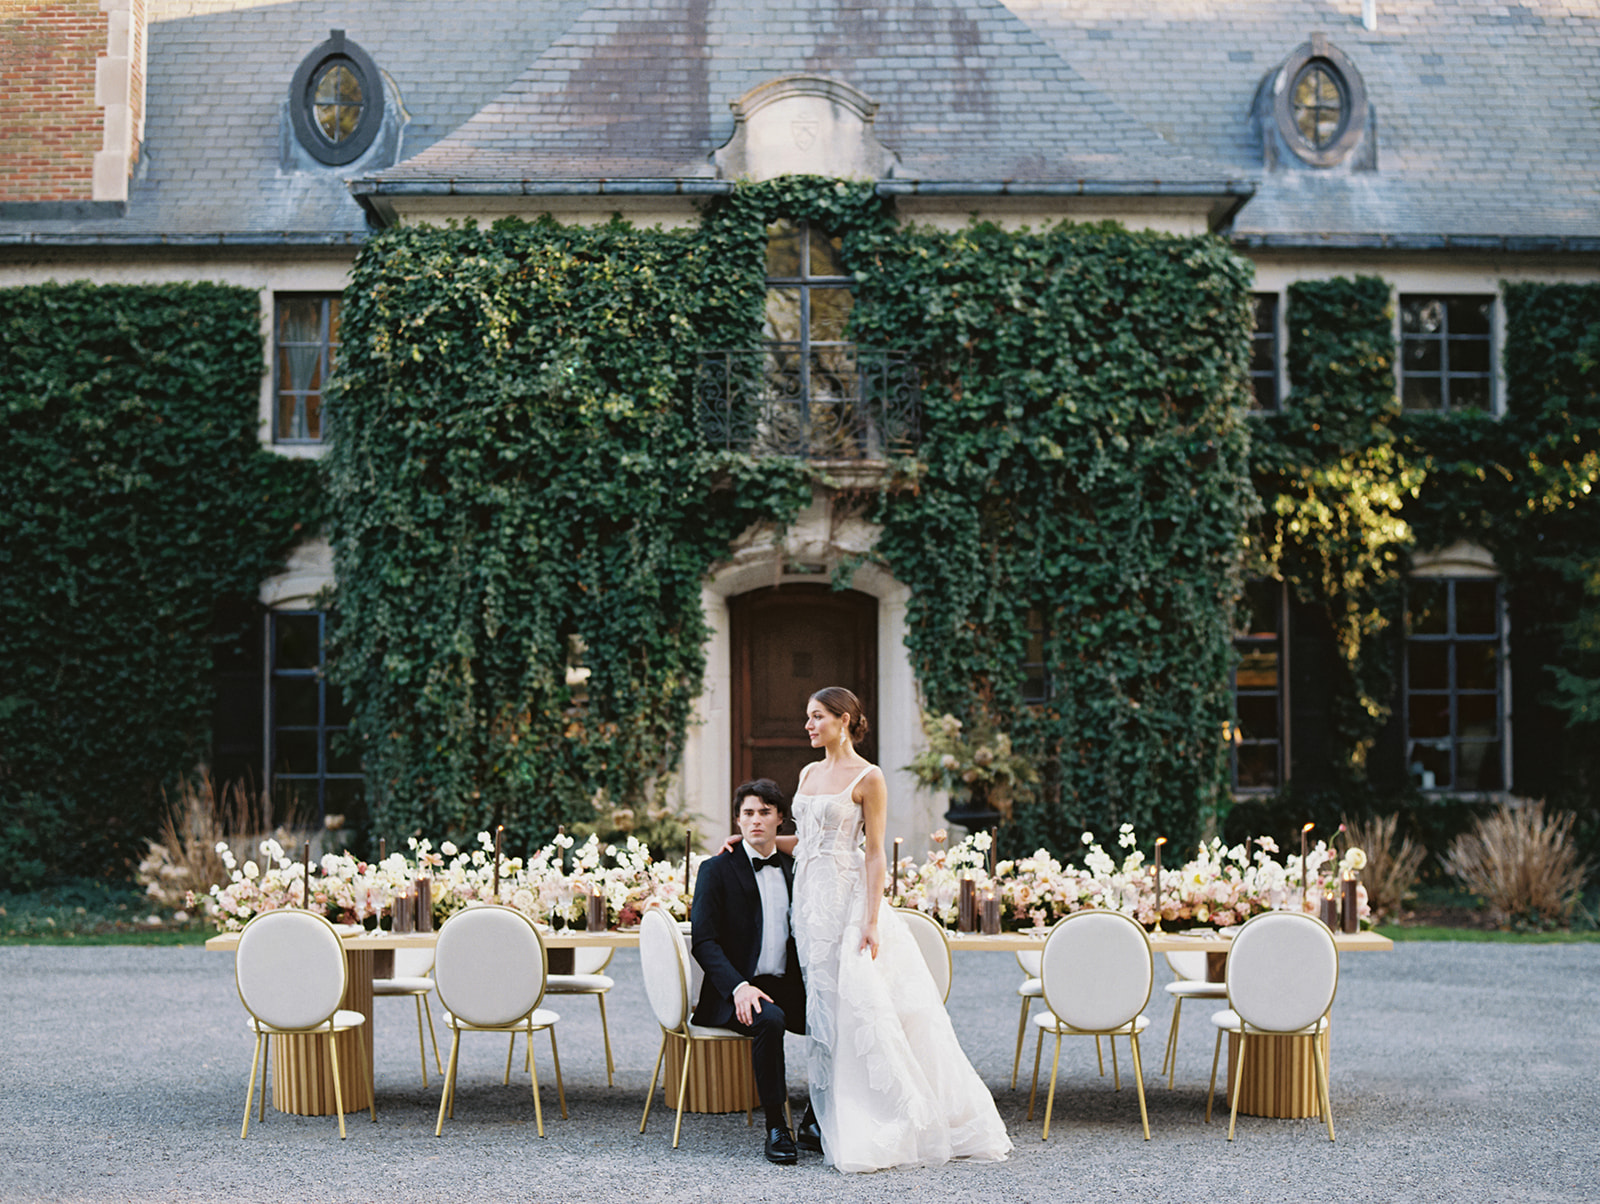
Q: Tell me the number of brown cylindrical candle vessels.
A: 7